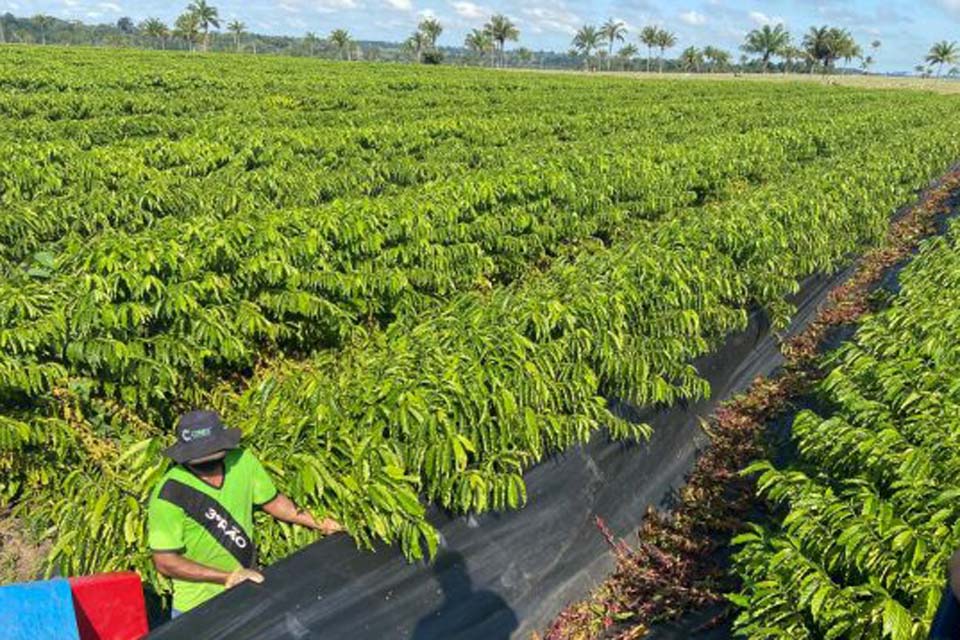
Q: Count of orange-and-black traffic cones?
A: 0